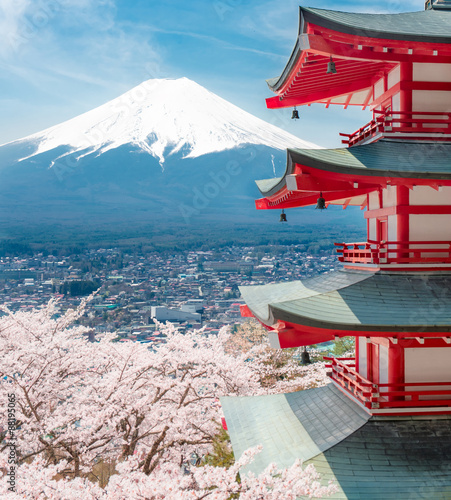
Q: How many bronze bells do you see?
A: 5